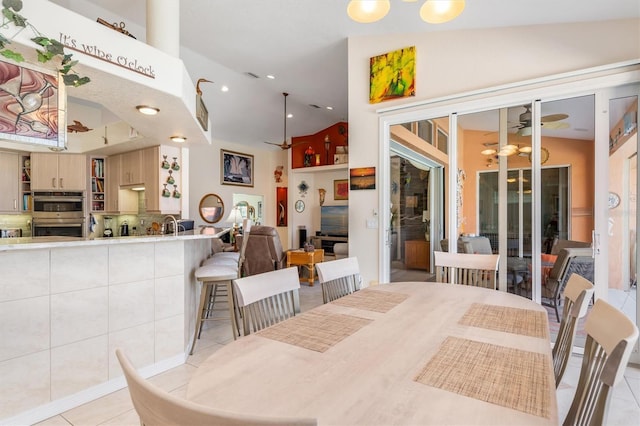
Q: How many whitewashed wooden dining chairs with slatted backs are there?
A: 6